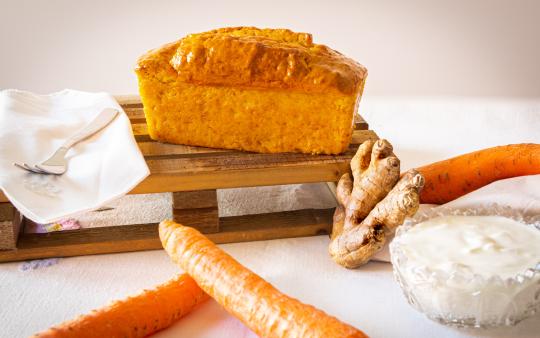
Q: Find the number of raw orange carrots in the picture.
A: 3